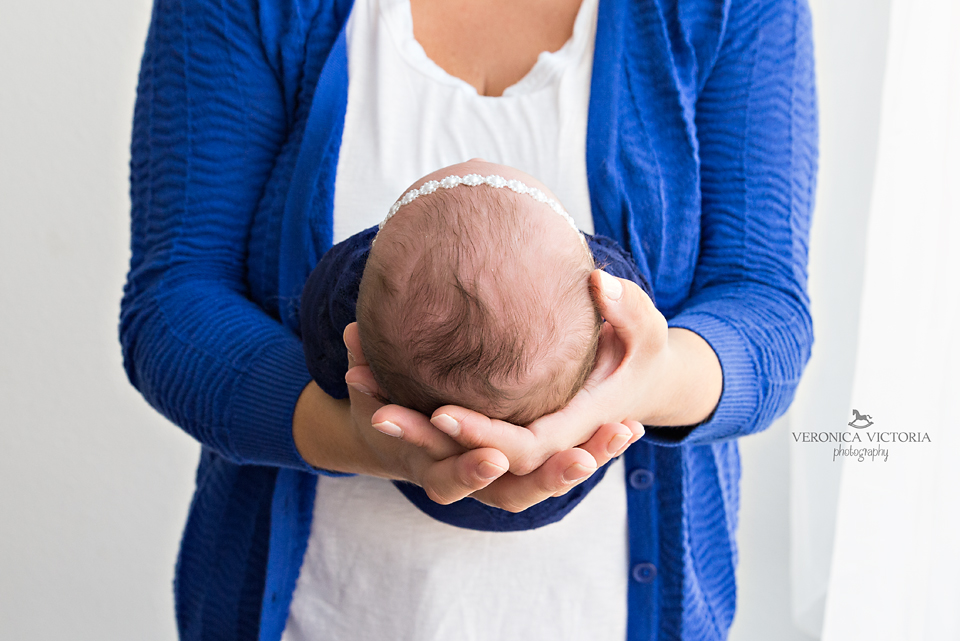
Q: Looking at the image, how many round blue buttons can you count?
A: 2